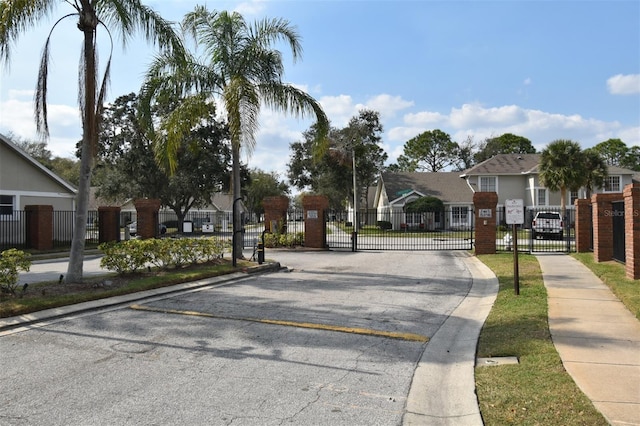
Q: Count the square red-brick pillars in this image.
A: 9